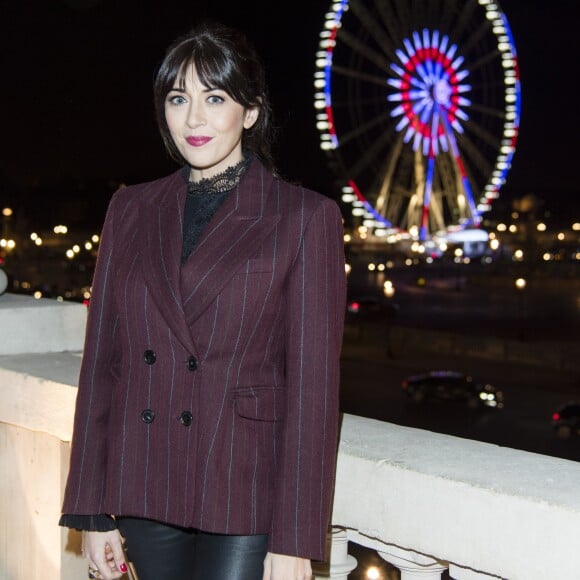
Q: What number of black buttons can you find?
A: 4